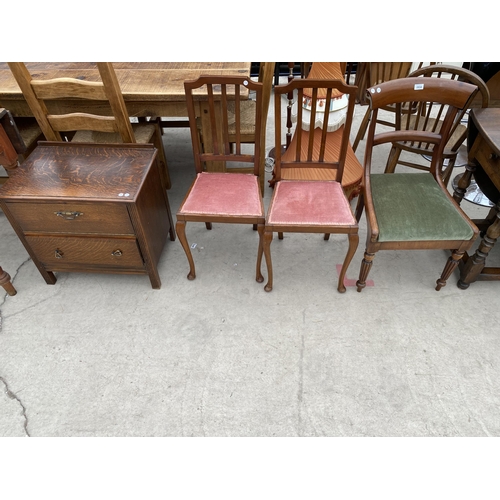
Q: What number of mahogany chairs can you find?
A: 3